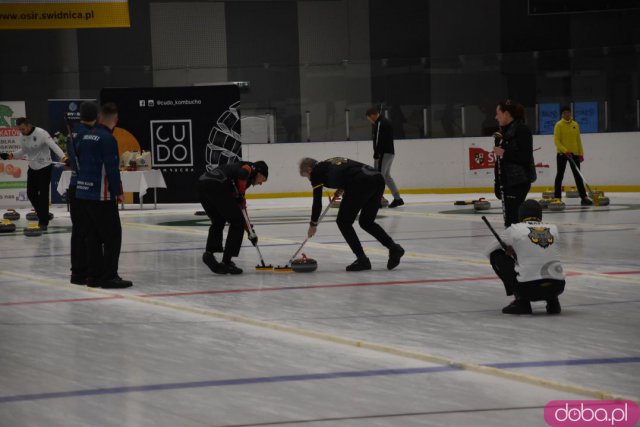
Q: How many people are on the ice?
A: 9